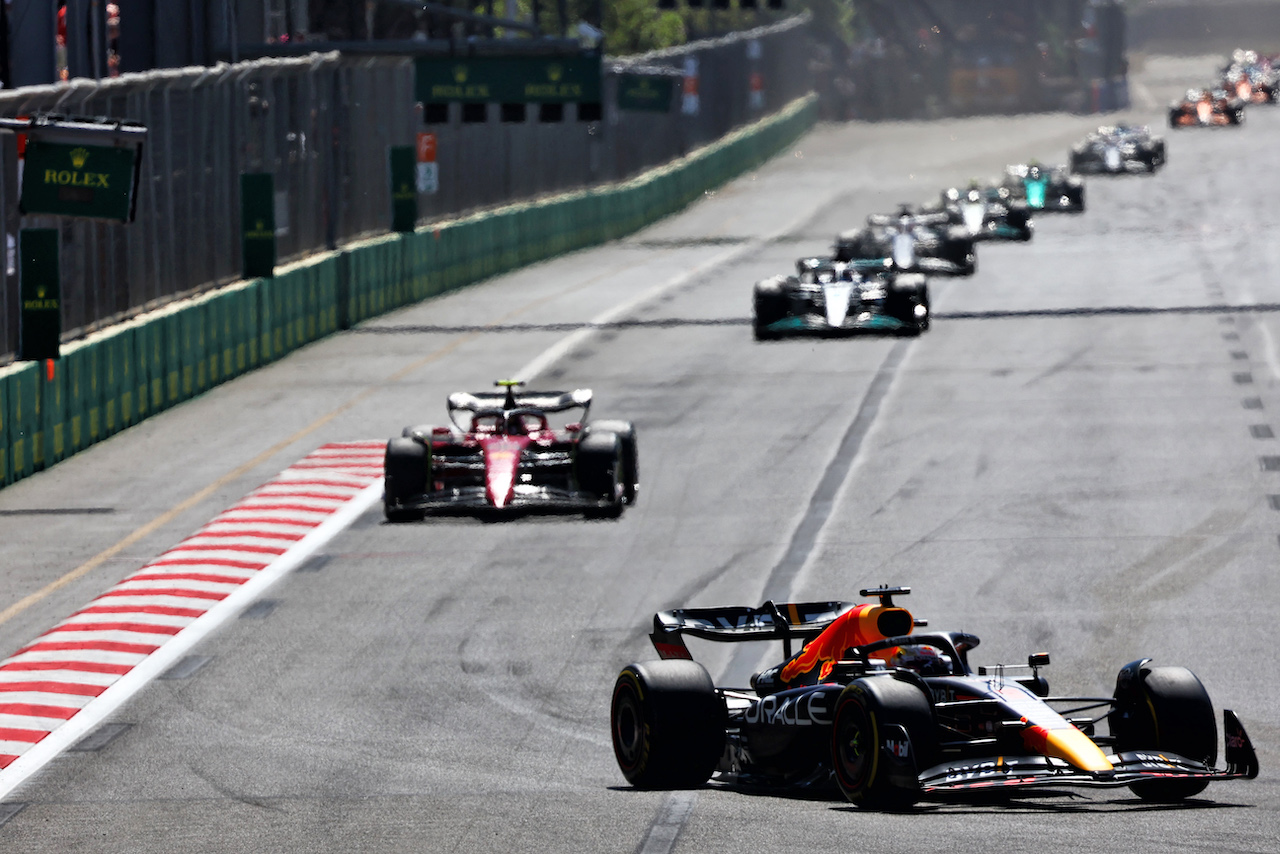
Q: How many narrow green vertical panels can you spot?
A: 3